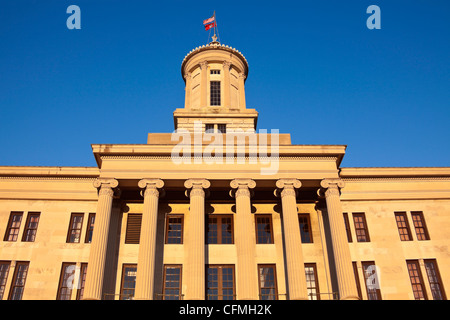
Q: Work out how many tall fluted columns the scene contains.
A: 6